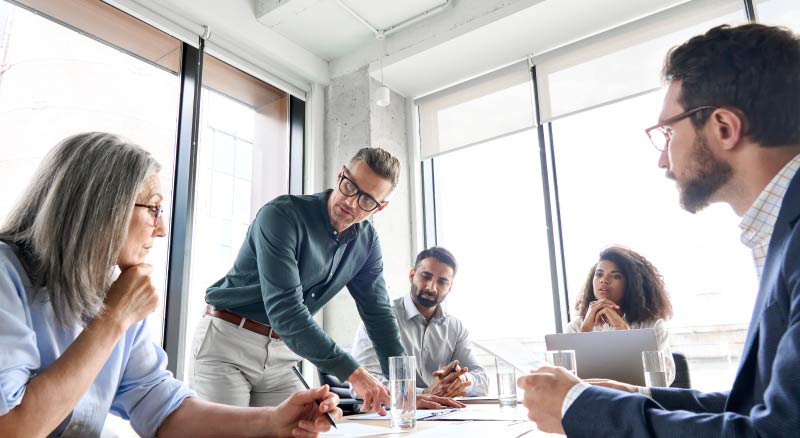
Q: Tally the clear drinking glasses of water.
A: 4